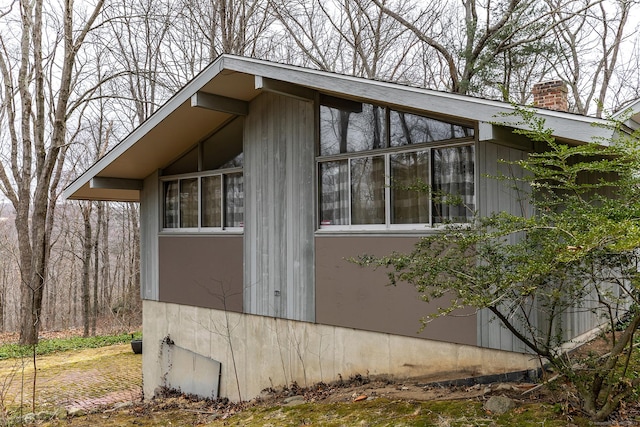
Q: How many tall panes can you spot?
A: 8